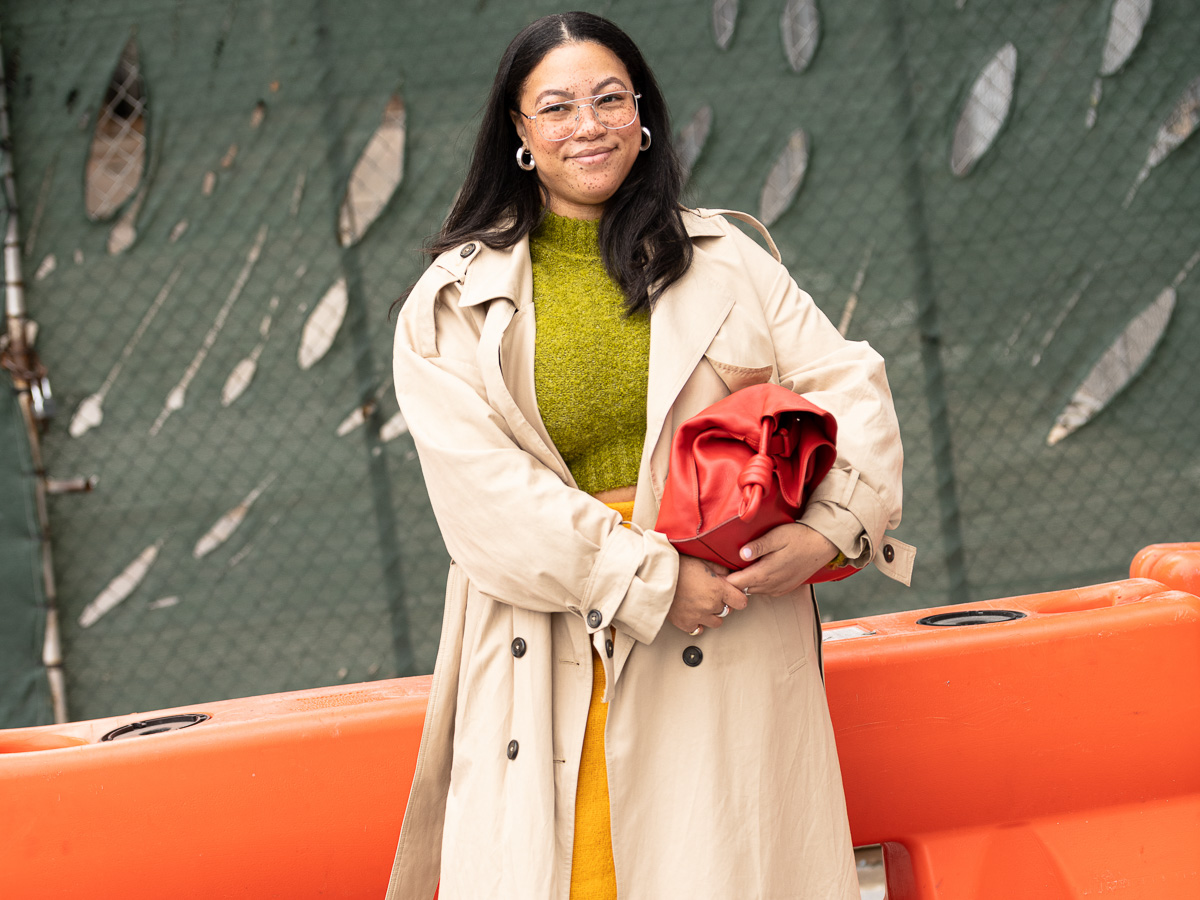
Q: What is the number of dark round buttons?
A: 7